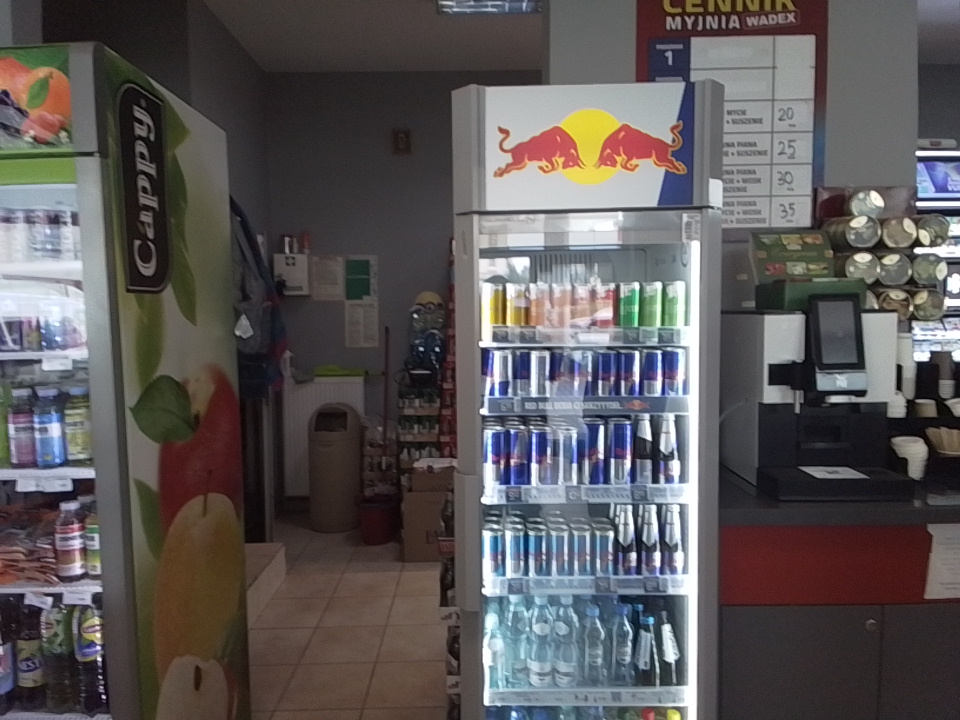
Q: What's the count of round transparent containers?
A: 10